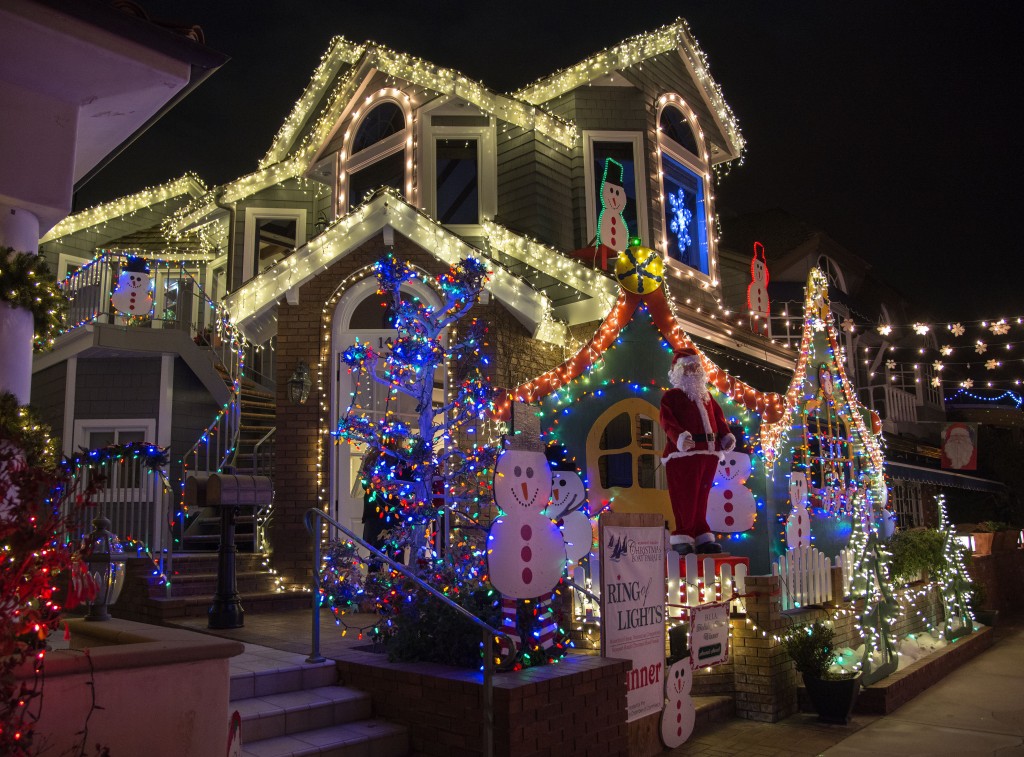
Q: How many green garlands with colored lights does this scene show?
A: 1